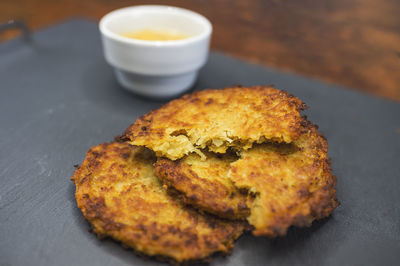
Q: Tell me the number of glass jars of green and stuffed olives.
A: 0